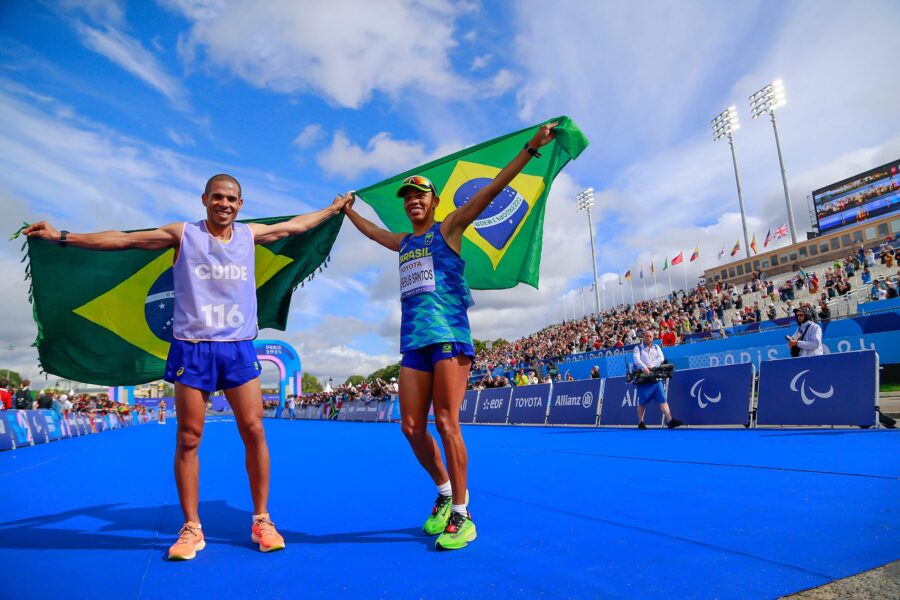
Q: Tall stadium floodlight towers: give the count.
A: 3